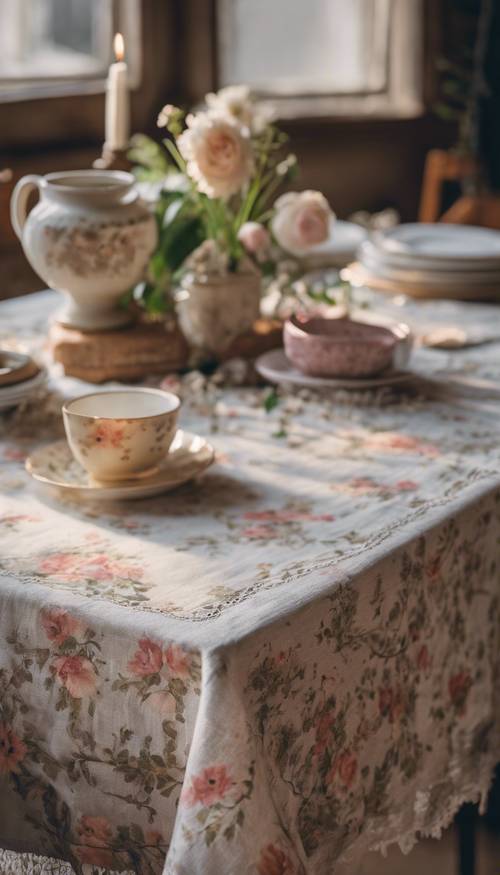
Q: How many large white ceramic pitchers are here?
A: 1